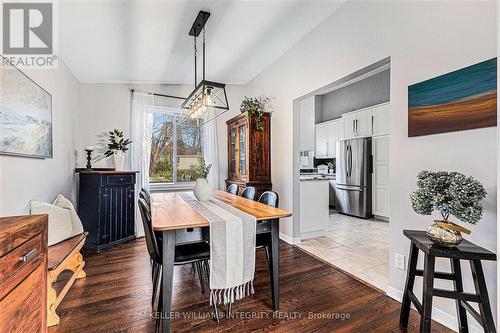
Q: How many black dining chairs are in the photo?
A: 6